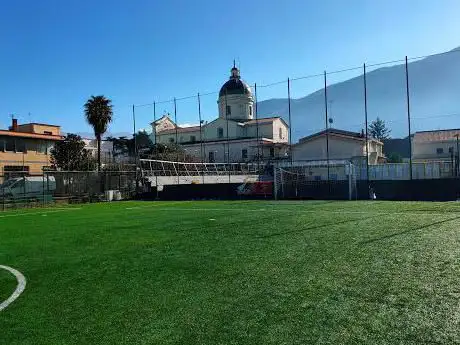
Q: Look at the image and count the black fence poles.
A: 10